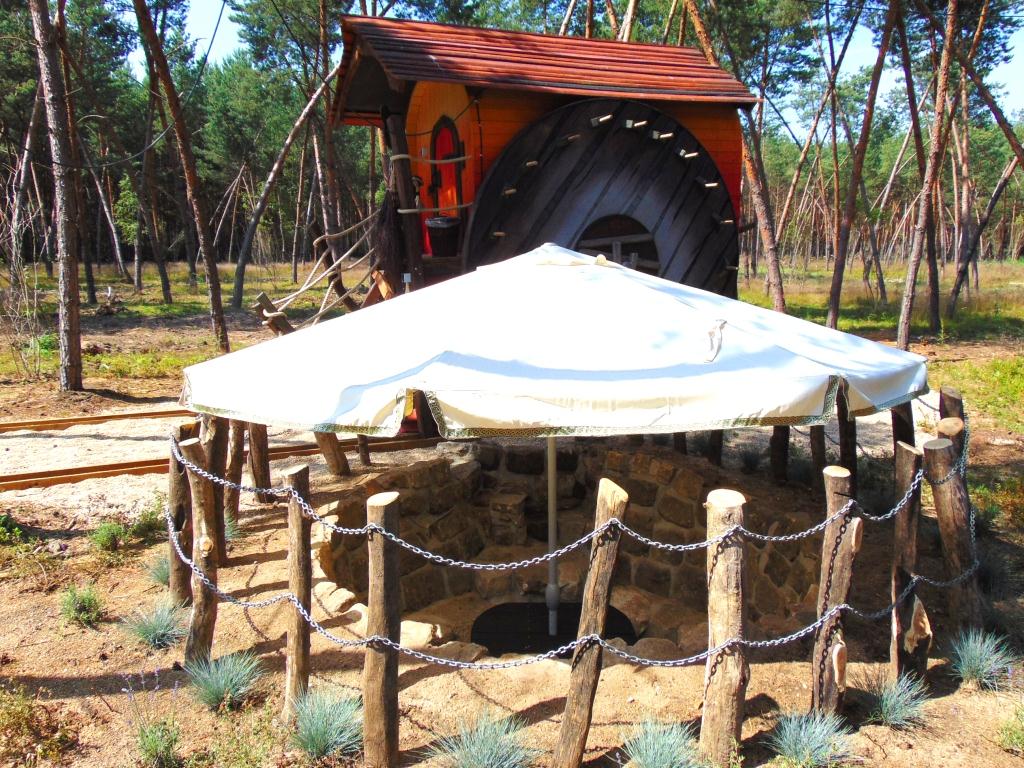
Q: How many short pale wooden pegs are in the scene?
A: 11